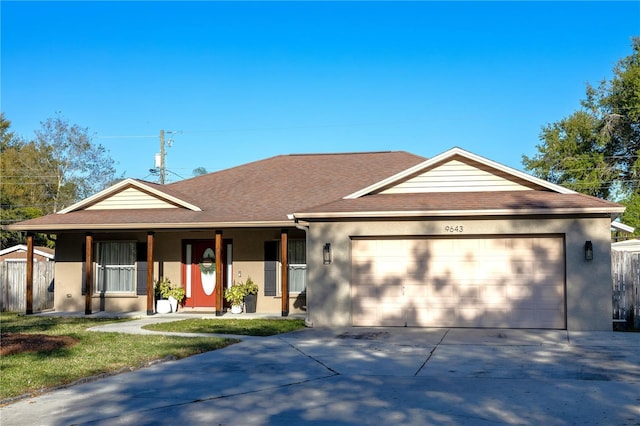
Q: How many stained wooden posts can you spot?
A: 5